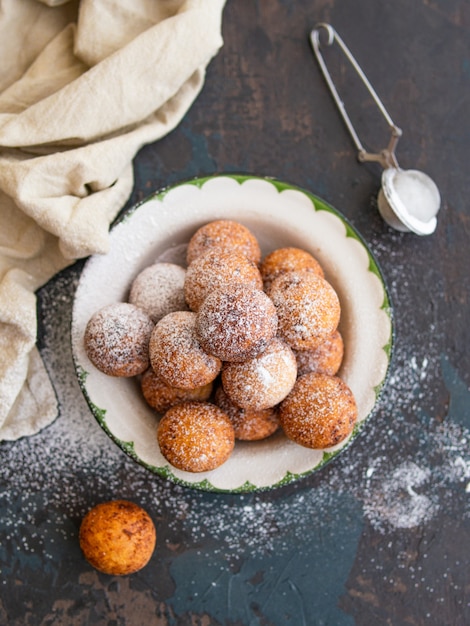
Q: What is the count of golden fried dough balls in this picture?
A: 15